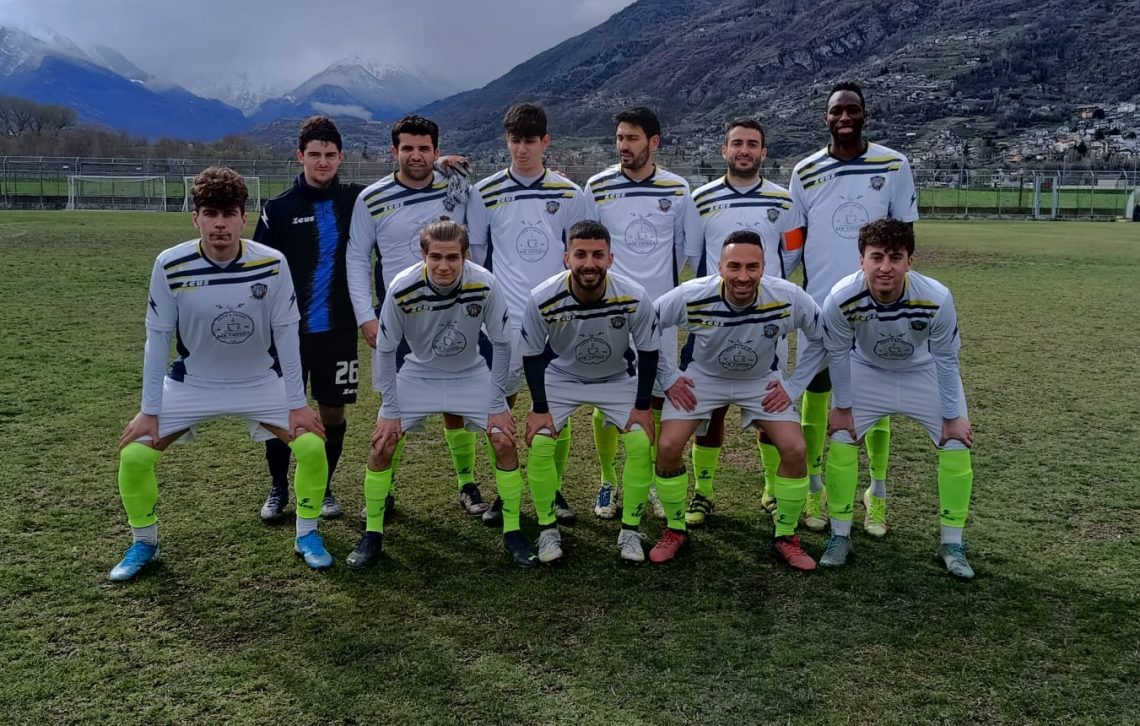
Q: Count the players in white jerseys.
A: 10